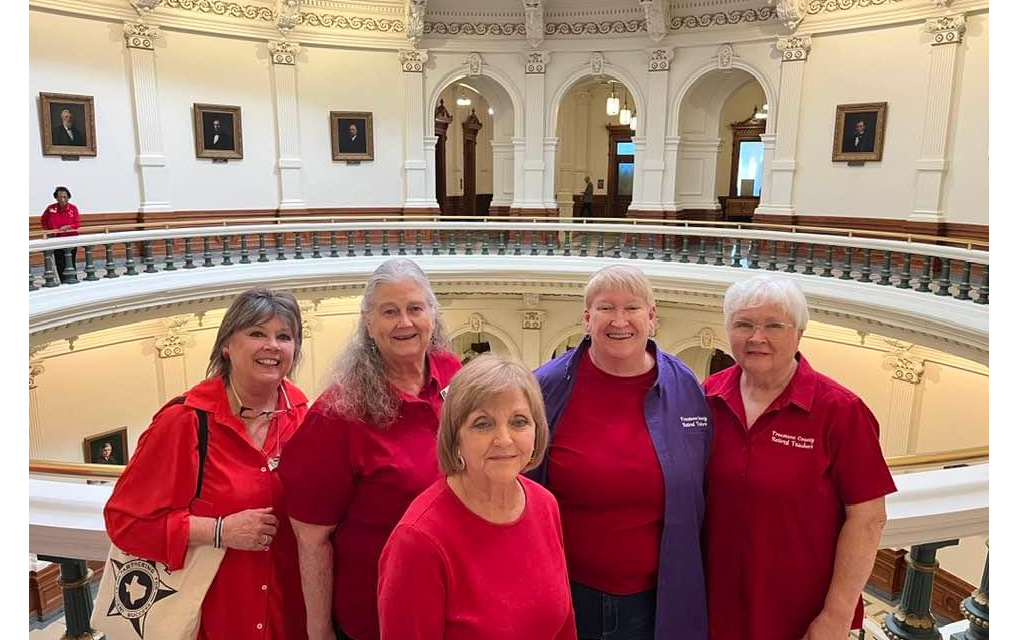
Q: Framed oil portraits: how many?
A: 5